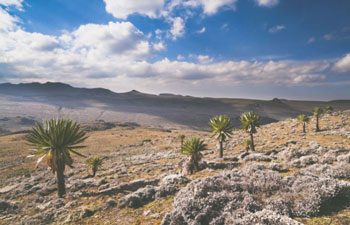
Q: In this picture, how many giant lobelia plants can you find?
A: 10